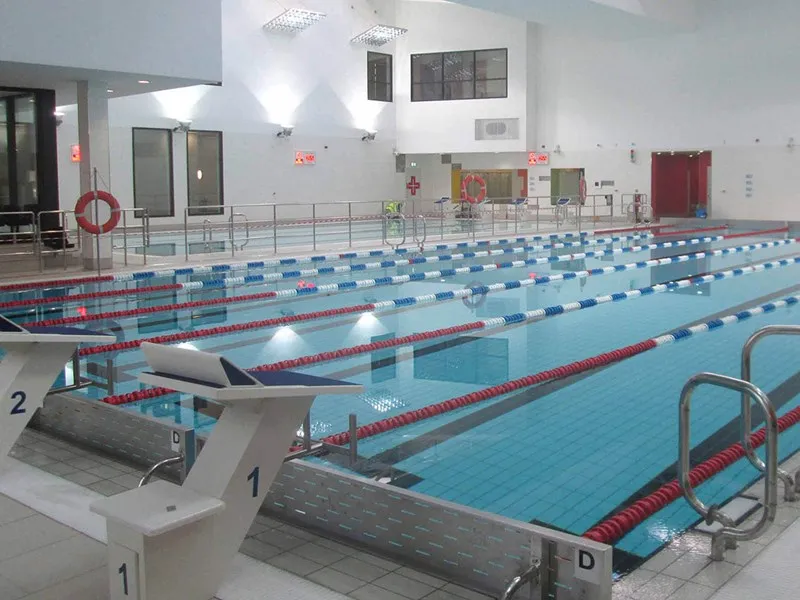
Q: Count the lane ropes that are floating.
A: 7